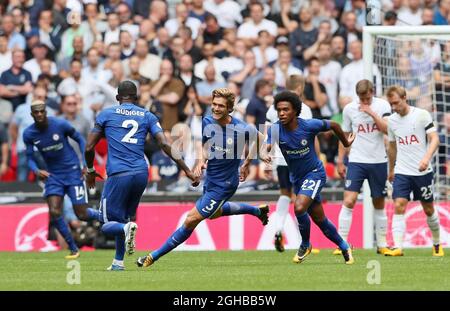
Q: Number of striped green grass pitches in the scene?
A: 1